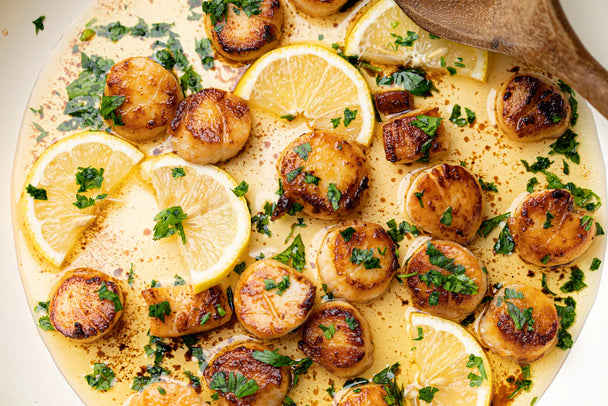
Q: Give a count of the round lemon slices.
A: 5